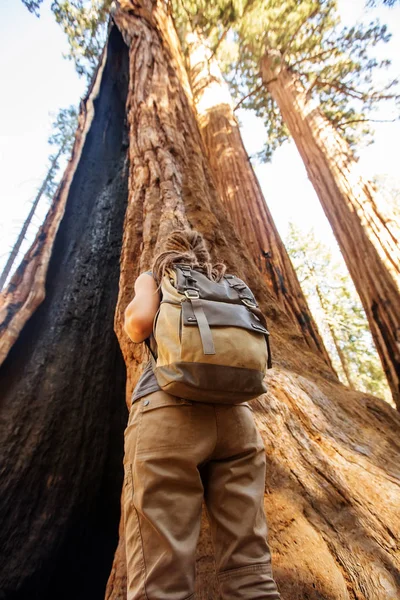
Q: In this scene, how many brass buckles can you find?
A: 2